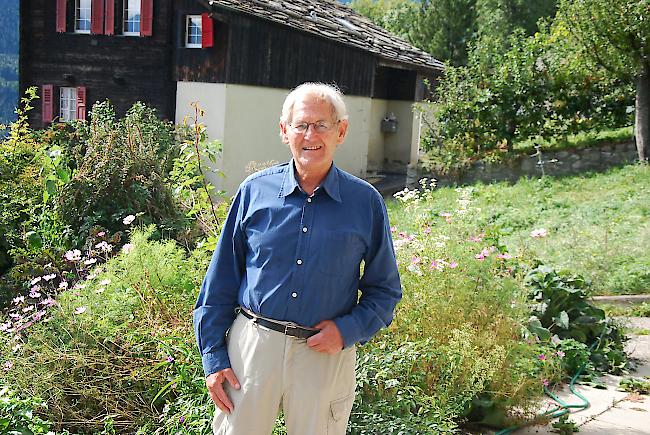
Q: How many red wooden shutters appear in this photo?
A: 7